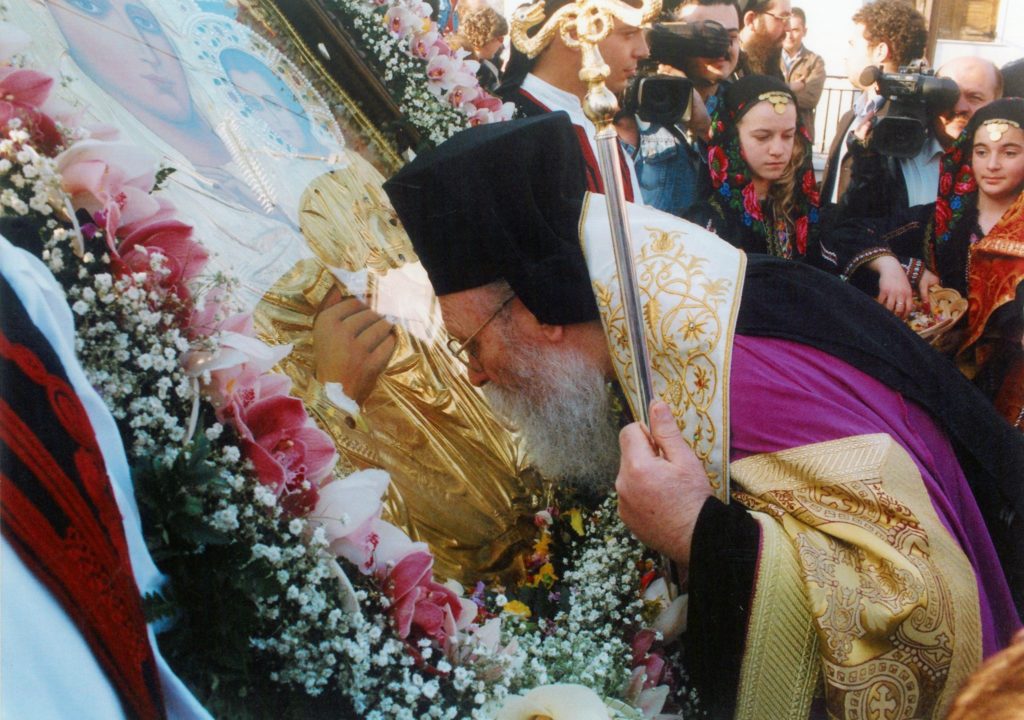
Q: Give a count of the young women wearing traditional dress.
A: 2